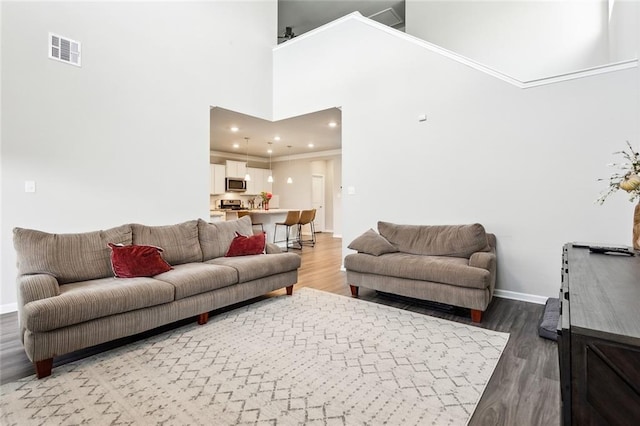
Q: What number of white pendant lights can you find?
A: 3